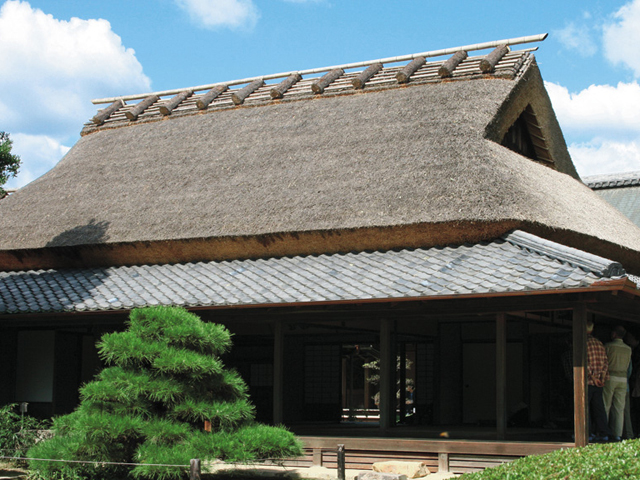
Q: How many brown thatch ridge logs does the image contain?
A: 11